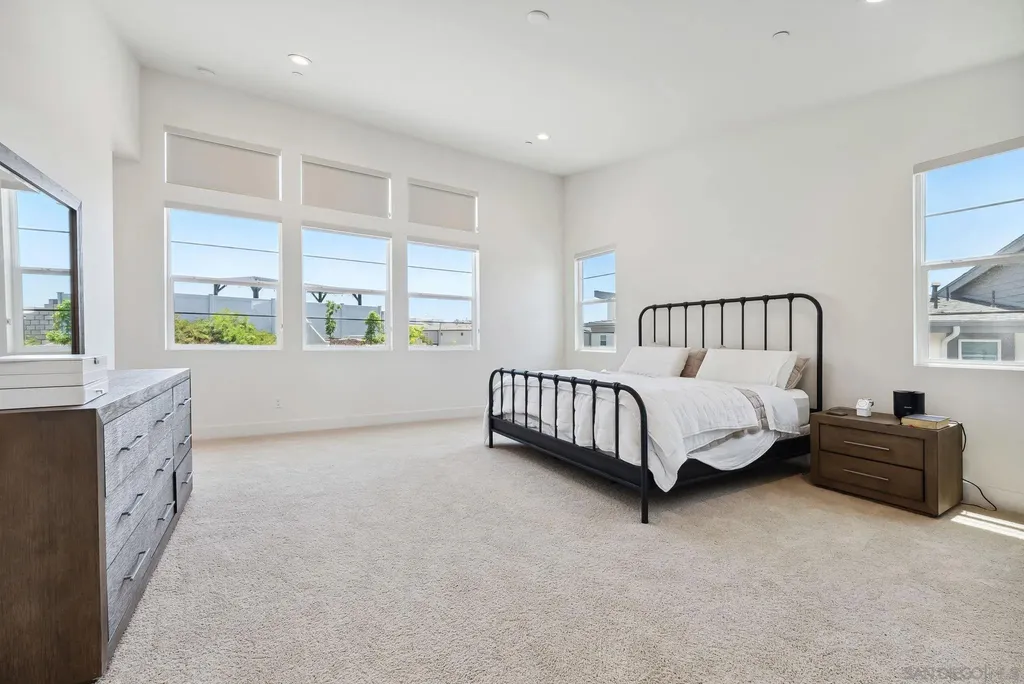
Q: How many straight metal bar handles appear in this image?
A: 11